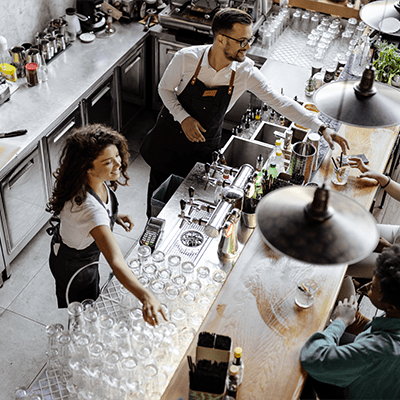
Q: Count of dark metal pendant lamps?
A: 3